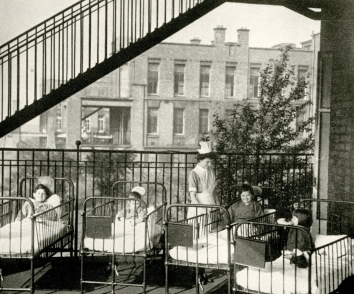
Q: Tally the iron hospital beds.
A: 4